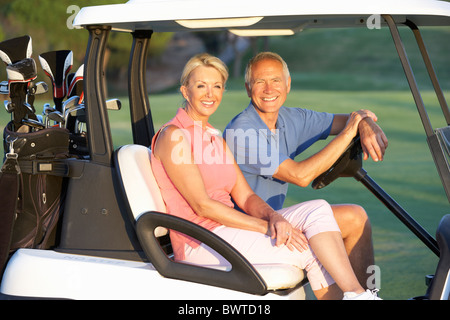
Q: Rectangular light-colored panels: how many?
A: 2